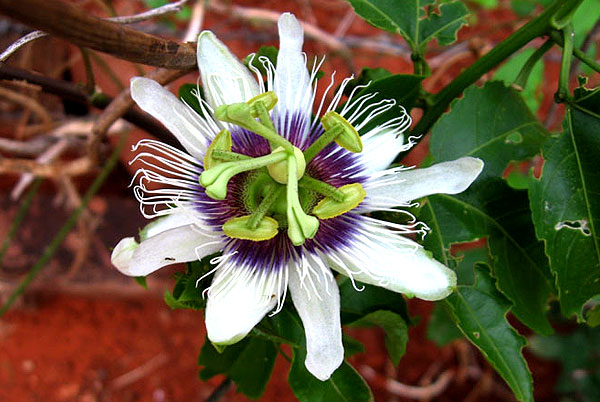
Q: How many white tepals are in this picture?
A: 10